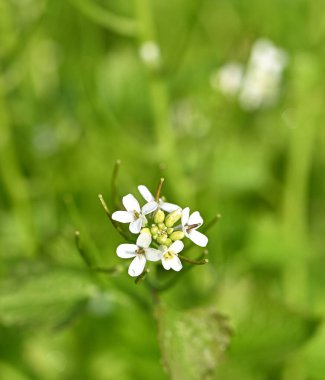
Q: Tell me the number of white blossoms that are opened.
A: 5